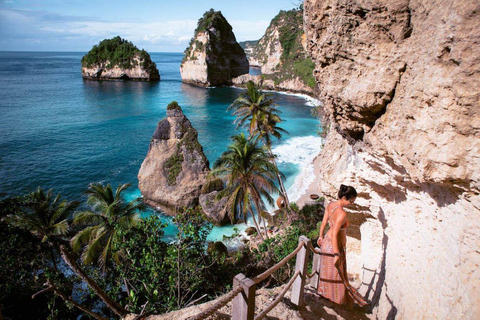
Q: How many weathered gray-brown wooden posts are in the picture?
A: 3